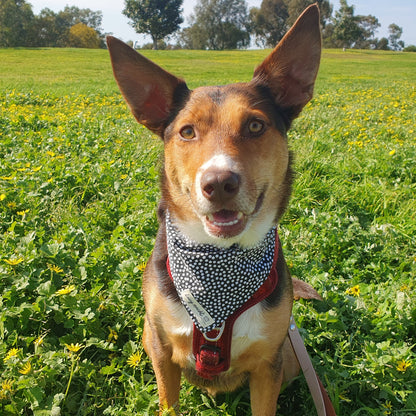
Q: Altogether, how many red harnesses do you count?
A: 1